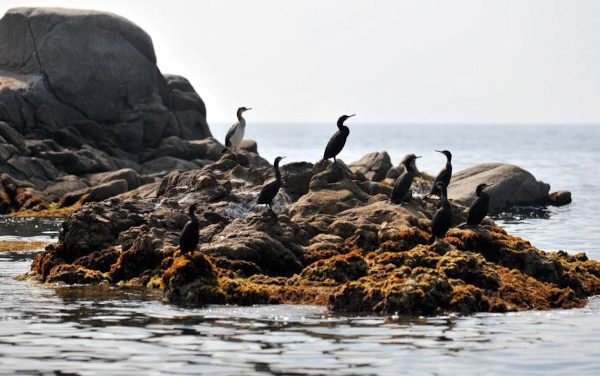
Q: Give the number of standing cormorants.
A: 8